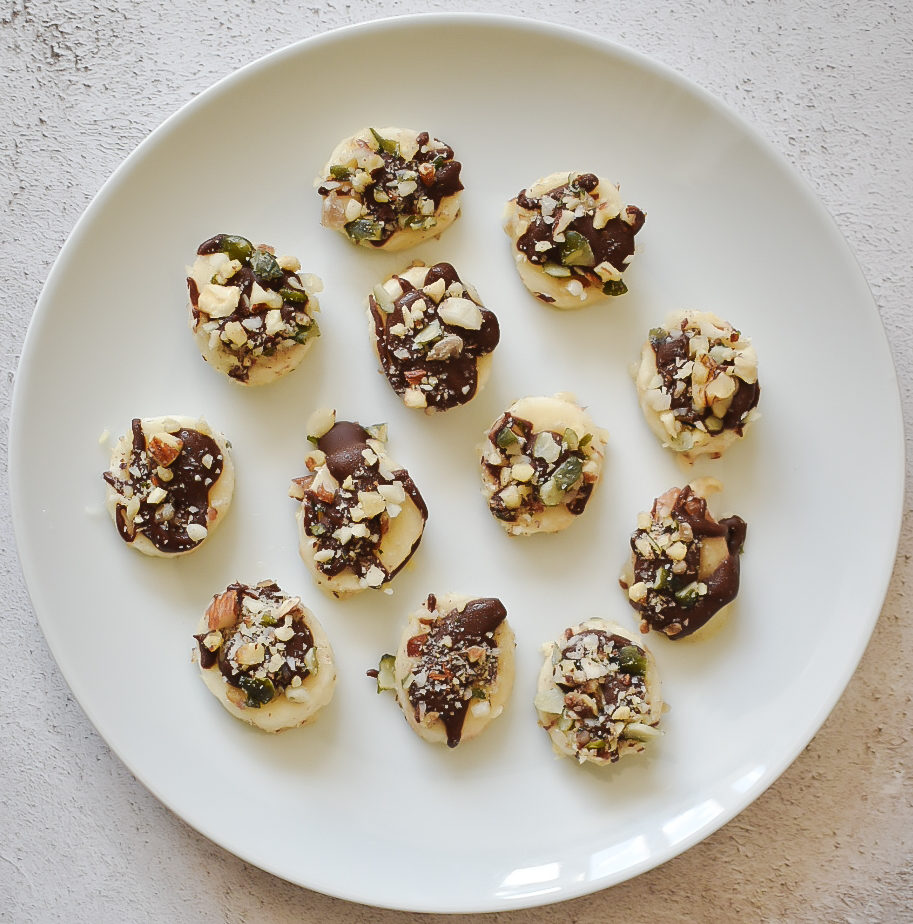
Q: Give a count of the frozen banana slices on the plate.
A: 12